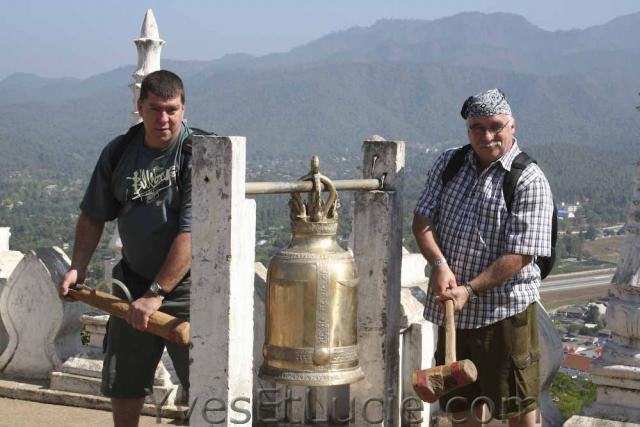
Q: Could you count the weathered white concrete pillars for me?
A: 2